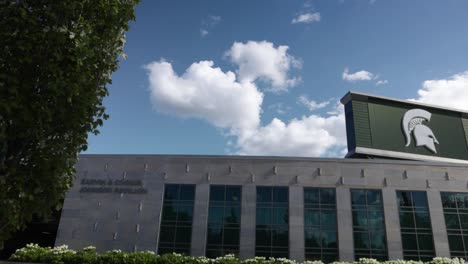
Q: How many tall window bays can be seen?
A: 7